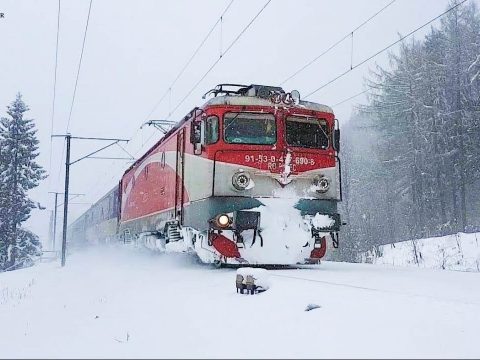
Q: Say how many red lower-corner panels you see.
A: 2